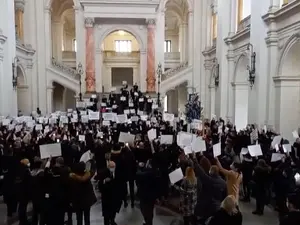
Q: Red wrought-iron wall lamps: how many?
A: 0